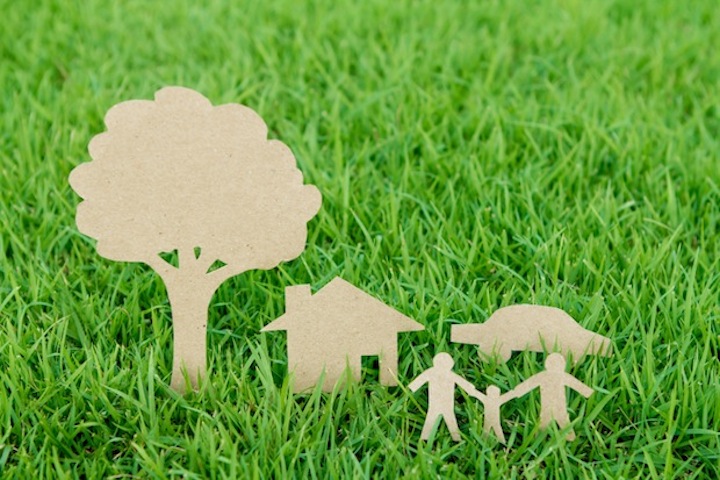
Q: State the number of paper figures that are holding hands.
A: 3